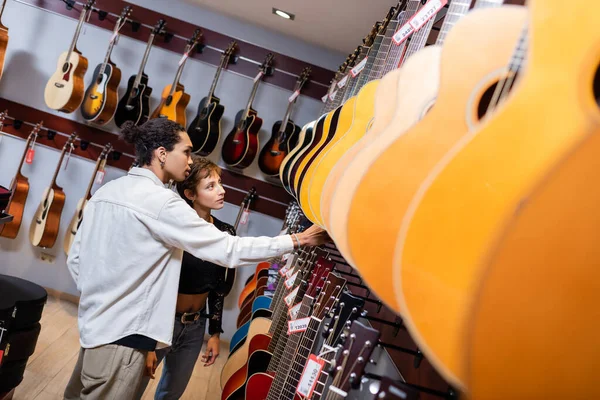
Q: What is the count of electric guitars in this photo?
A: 0